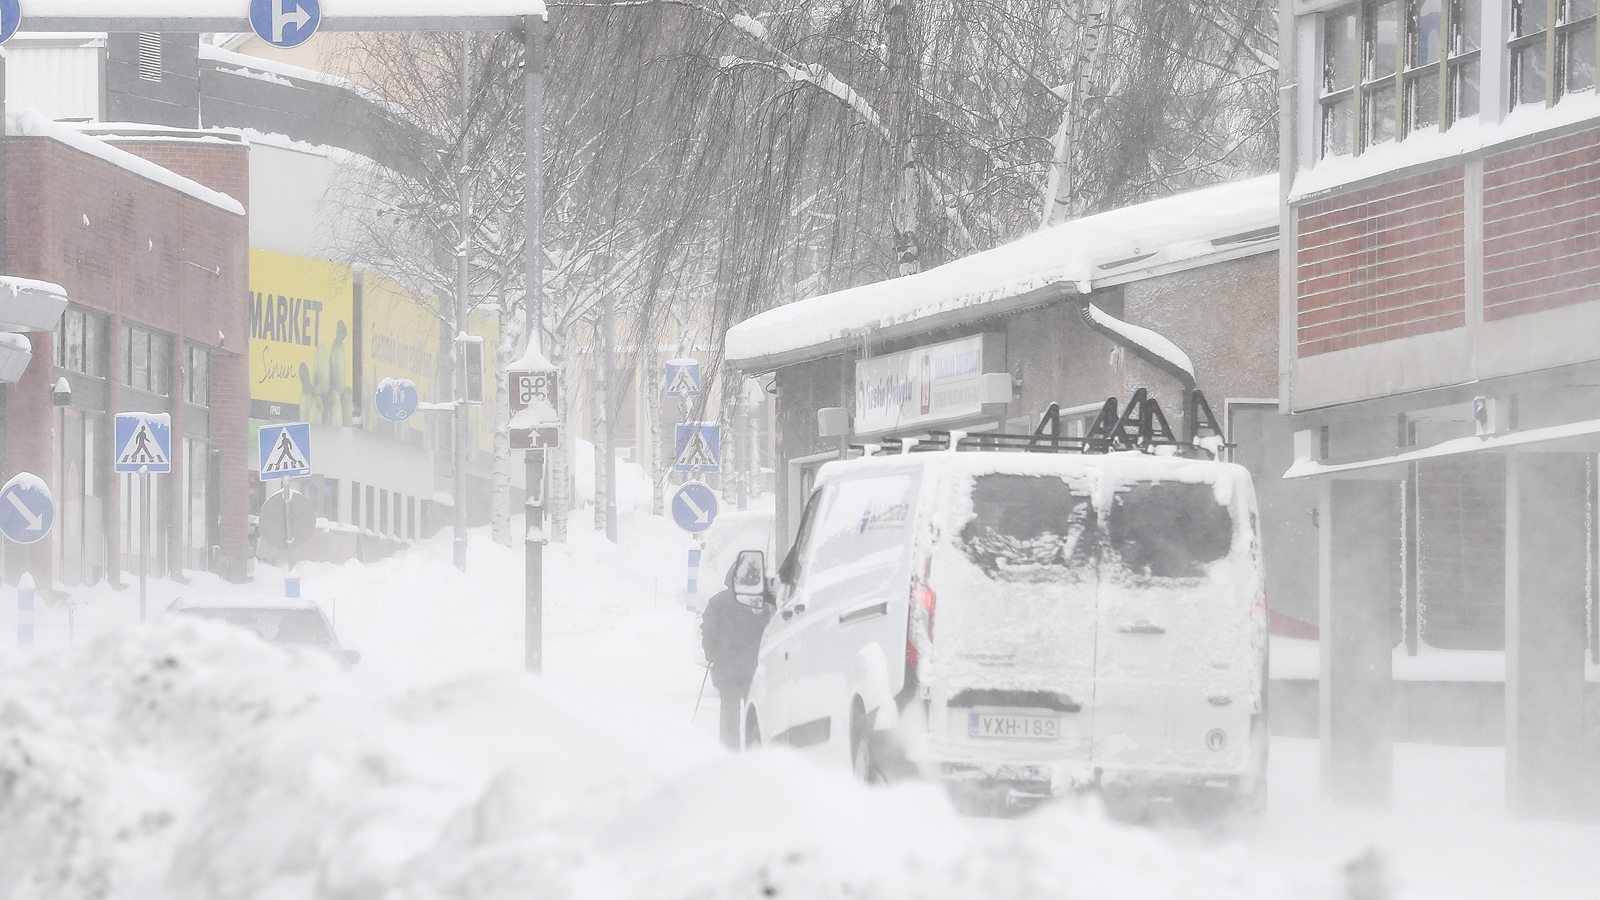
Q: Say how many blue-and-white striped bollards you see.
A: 3